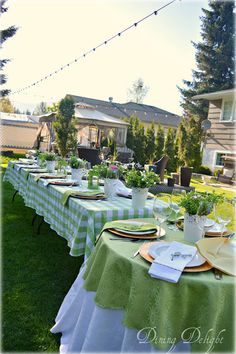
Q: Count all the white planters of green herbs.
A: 5